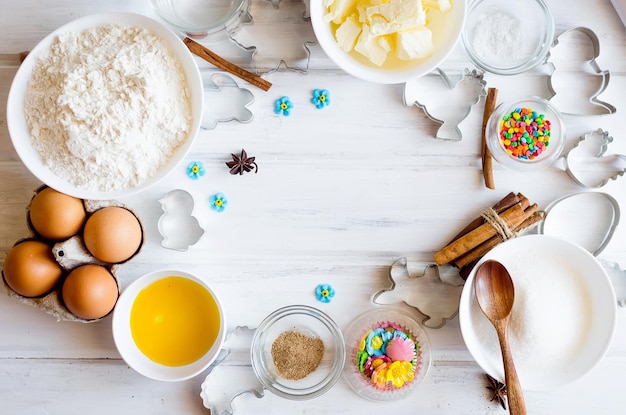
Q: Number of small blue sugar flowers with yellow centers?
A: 5